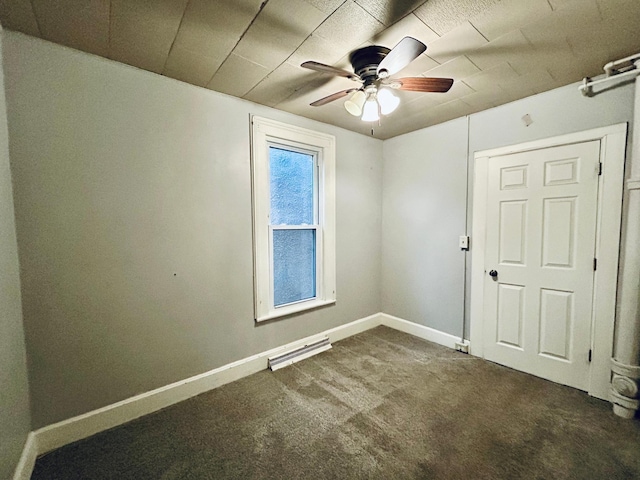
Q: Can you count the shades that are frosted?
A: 3